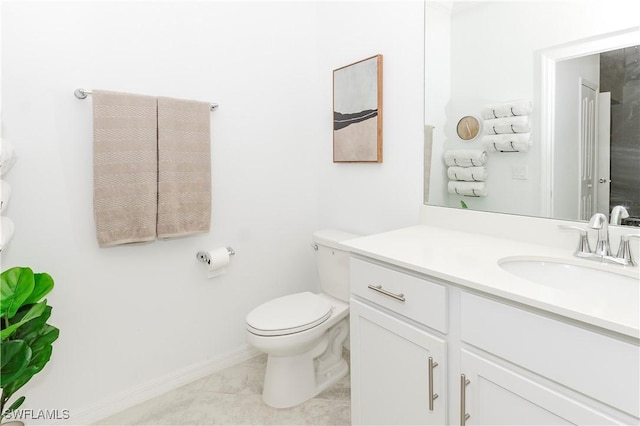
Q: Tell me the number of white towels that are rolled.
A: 6